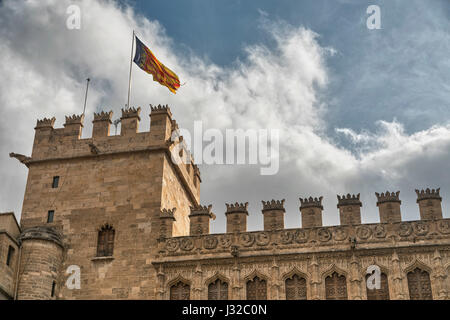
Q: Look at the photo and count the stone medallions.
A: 15